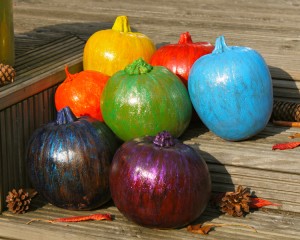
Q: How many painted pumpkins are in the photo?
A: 7